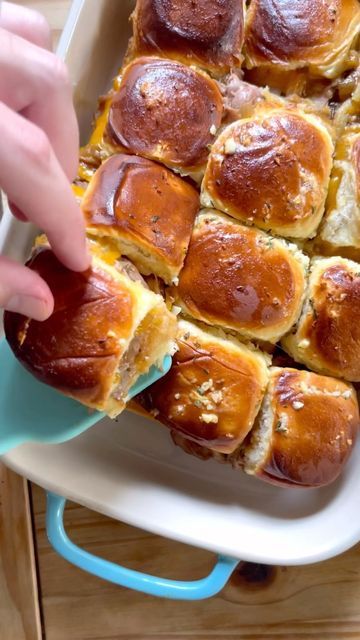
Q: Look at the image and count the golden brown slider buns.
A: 11